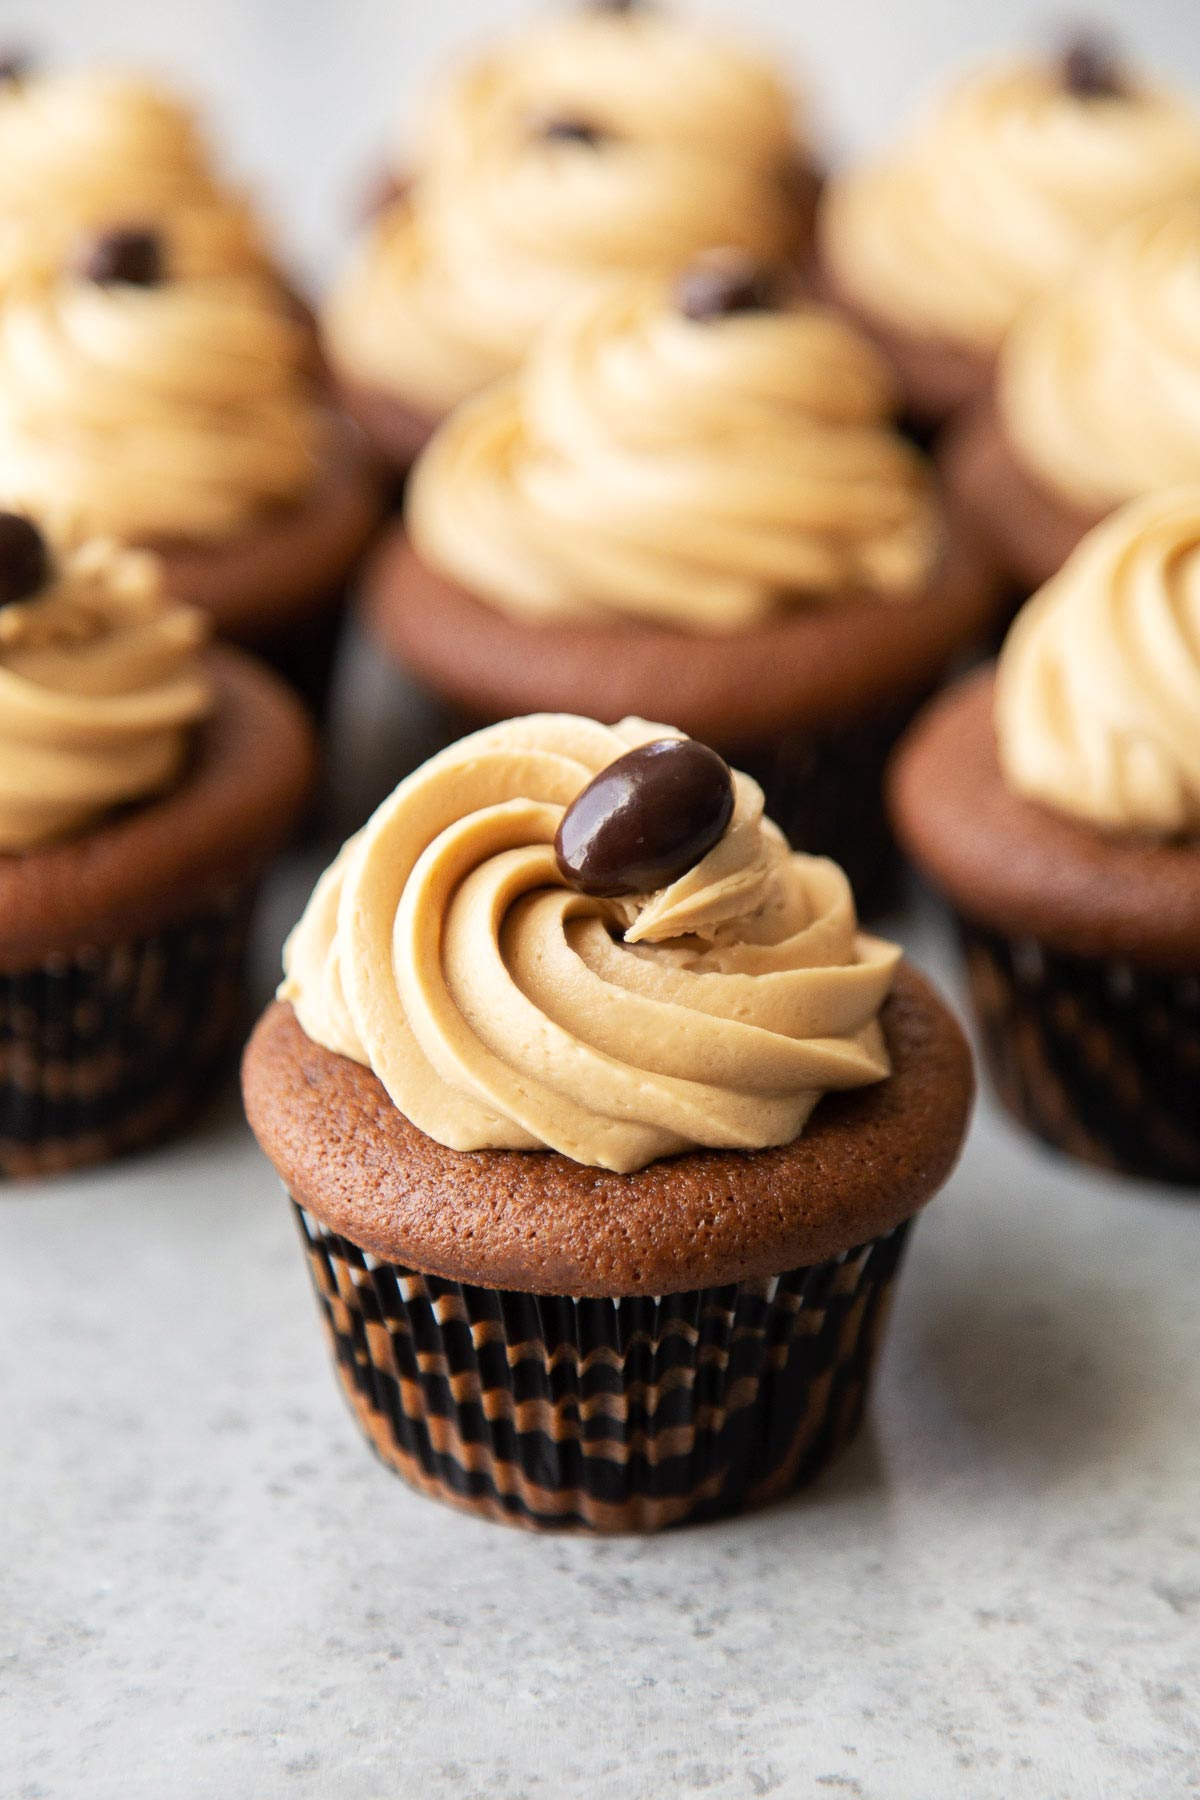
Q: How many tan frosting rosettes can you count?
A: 10